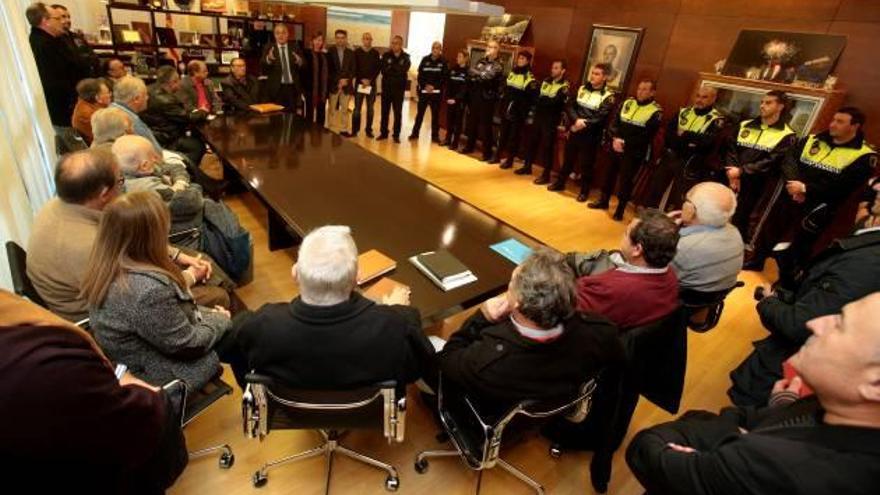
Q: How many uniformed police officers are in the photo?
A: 11